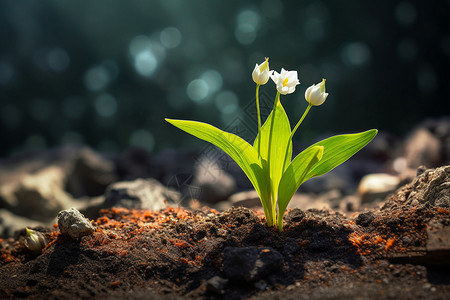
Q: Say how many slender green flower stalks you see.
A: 3